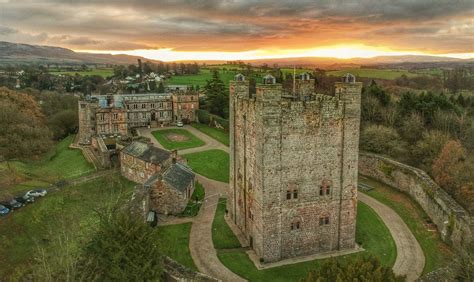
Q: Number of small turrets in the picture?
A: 4